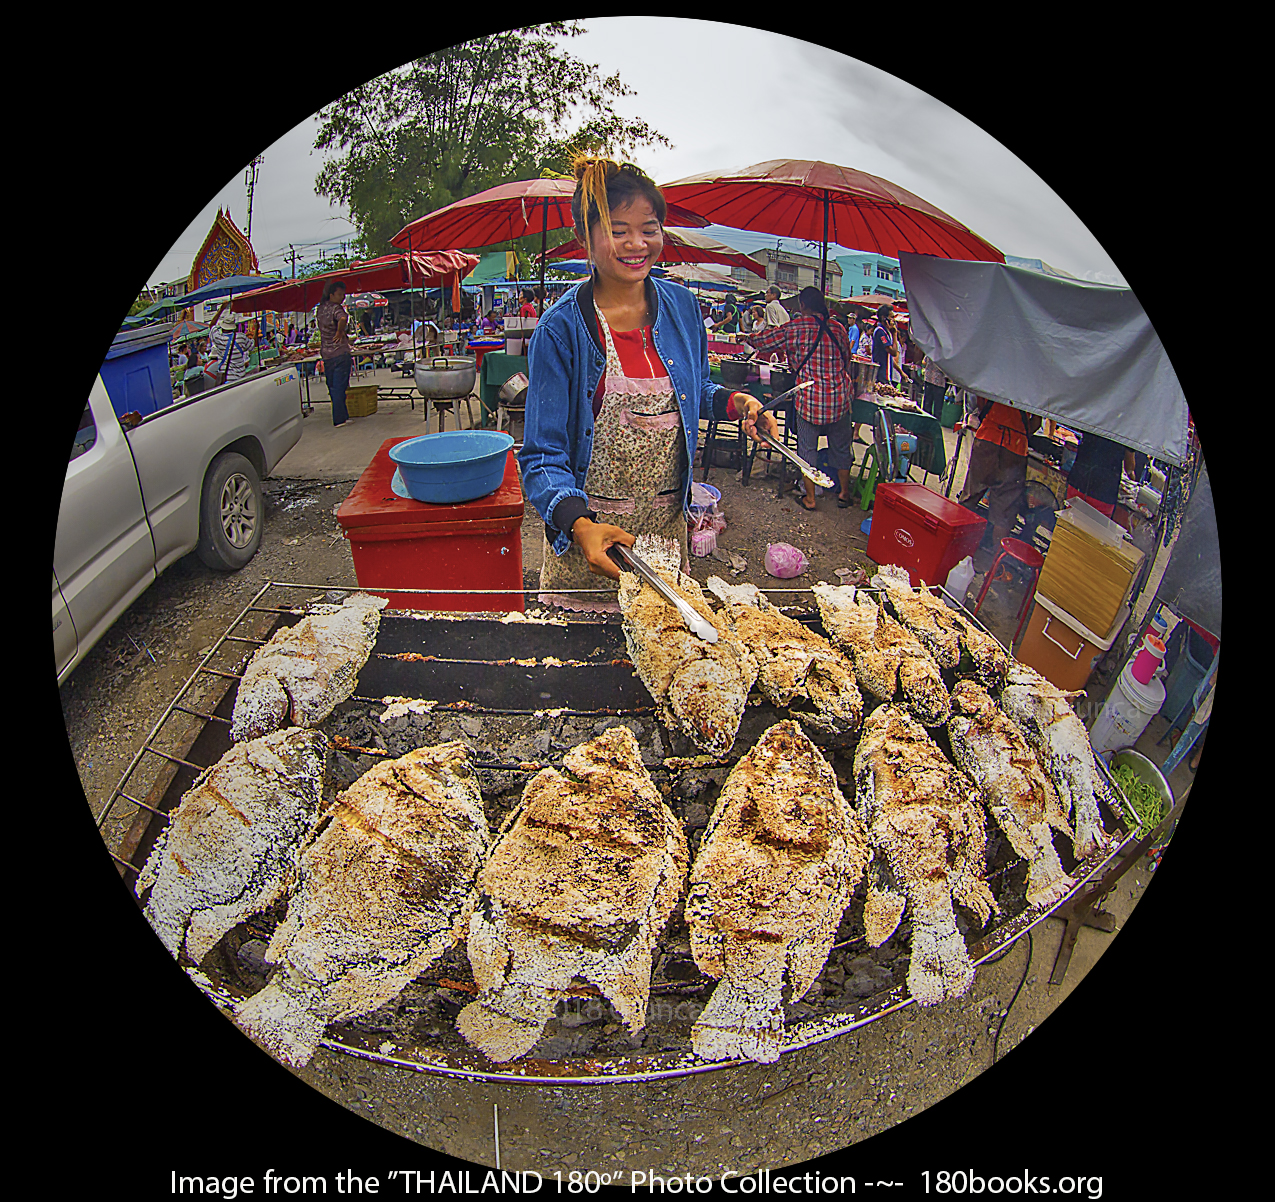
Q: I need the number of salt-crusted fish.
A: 12